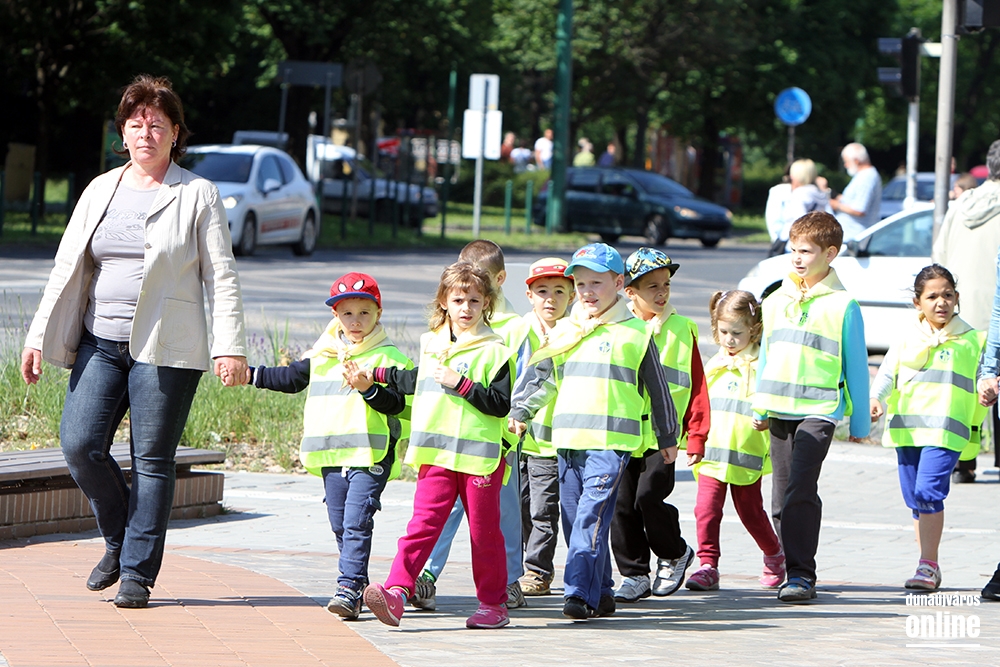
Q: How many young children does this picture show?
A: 9